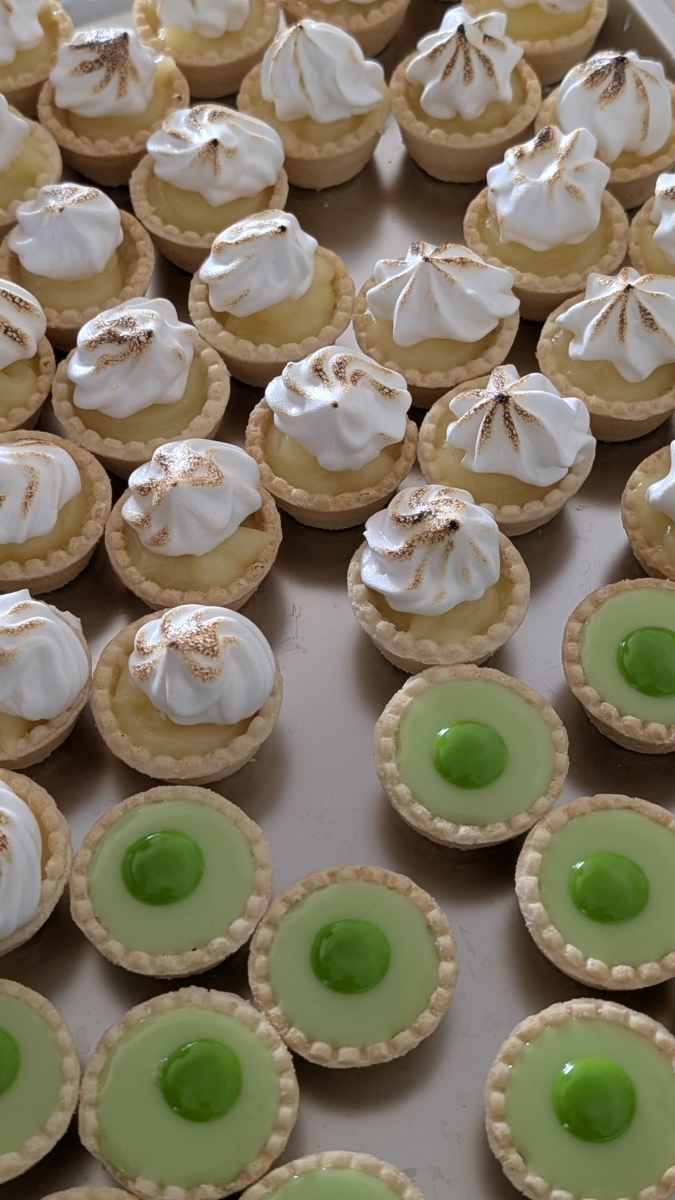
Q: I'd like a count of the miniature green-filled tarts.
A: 9